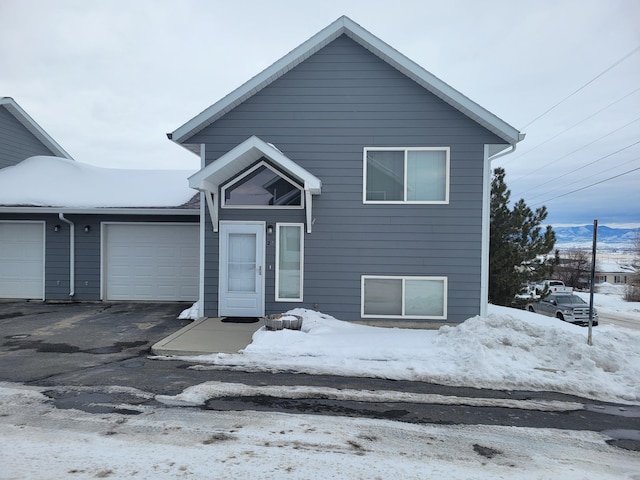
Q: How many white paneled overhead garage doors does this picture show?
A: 2